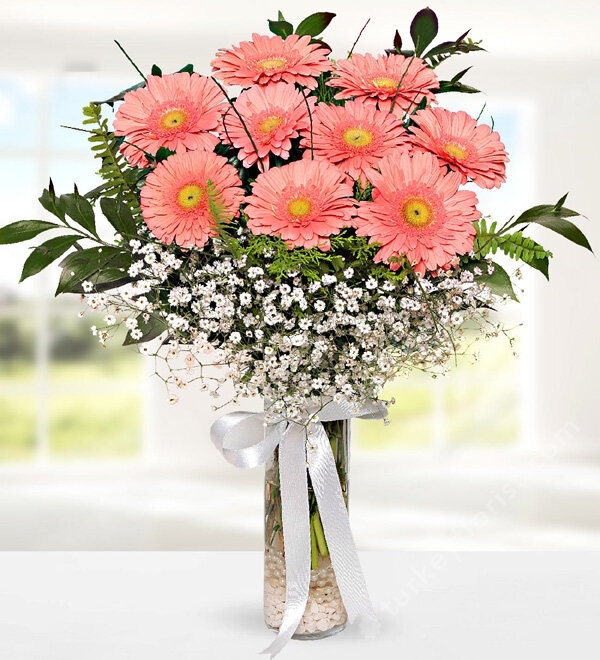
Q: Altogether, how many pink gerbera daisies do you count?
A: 9